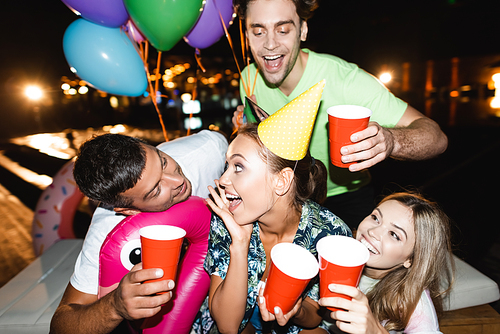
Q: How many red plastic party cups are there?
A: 4